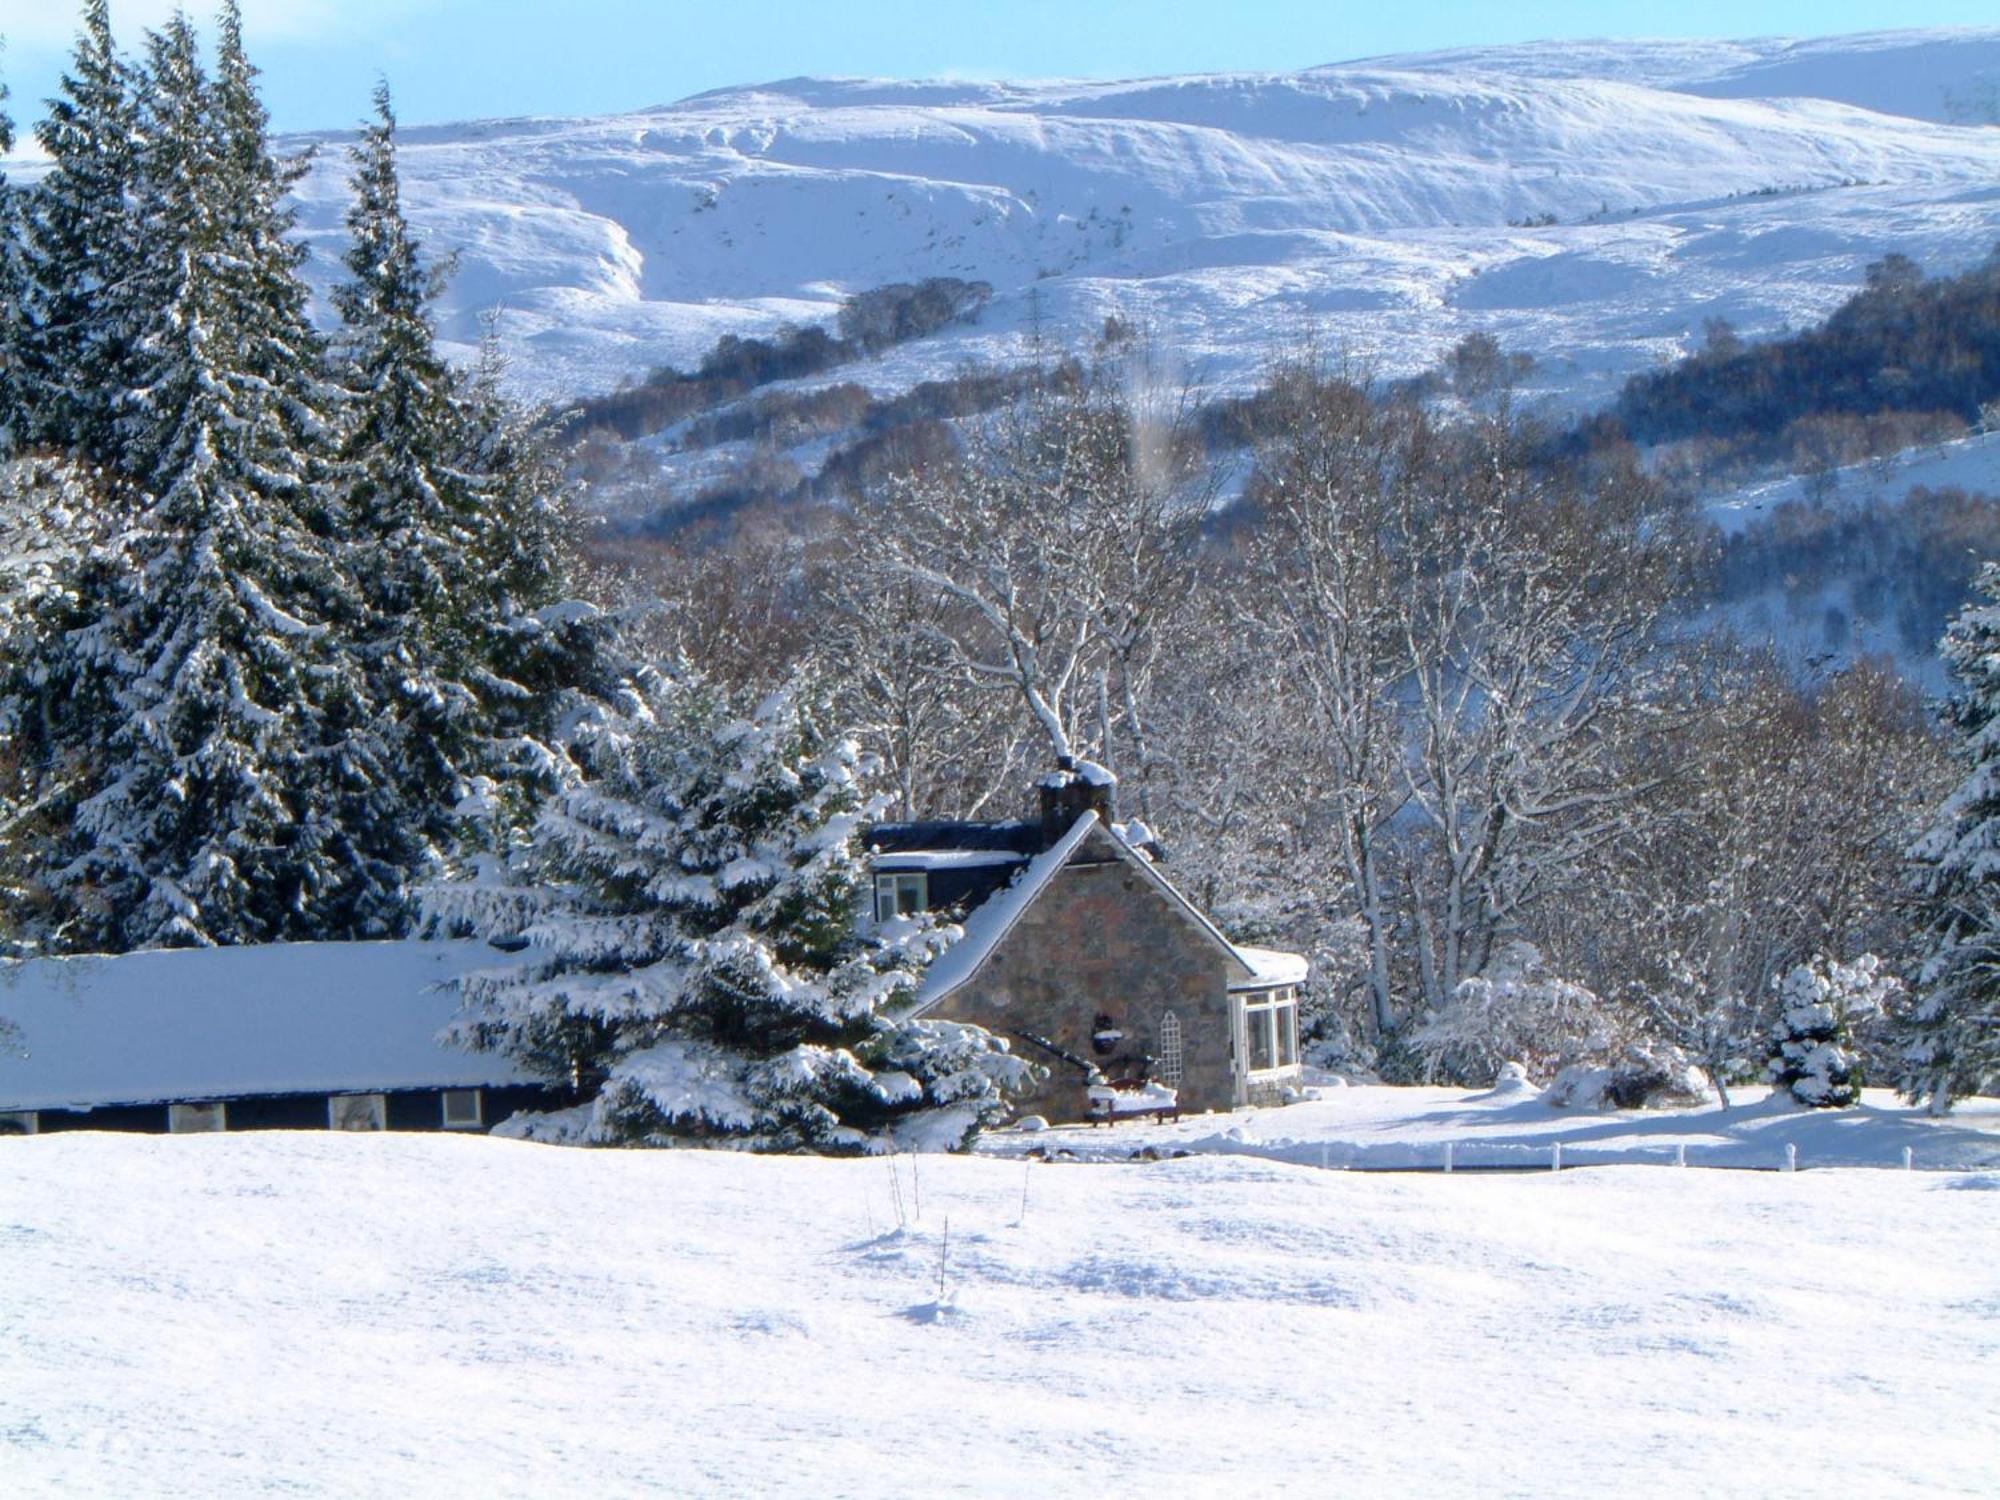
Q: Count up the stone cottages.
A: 1